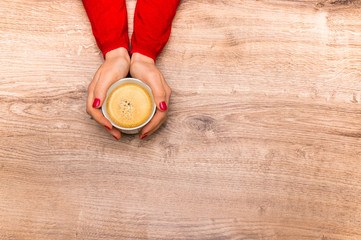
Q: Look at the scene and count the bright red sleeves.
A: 2